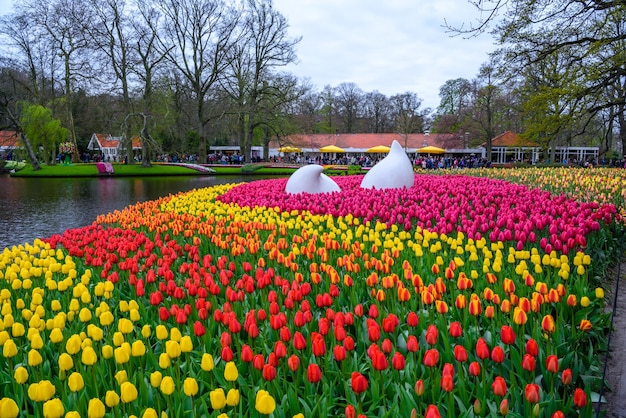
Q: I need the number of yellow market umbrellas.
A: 4